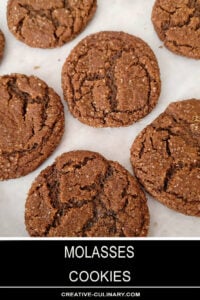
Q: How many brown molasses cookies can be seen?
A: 7